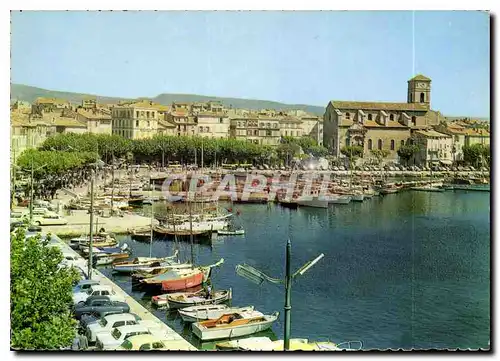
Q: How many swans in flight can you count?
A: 0